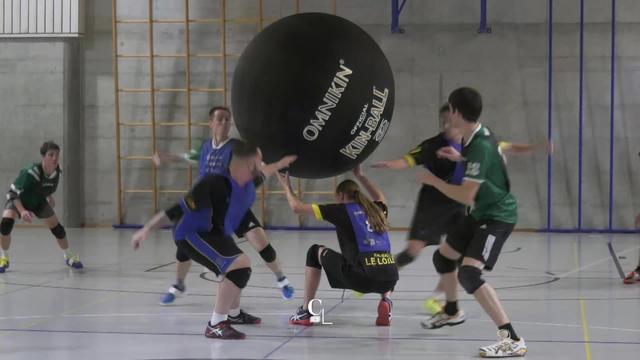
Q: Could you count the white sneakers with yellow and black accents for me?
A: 2